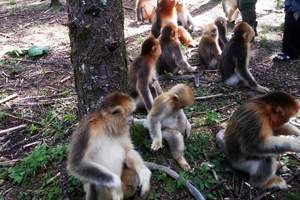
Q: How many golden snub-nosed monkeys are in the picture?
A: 12